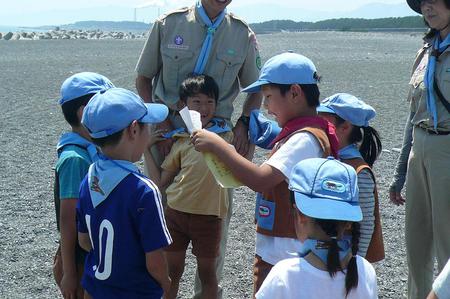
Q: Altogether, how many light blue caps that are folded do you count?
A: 1